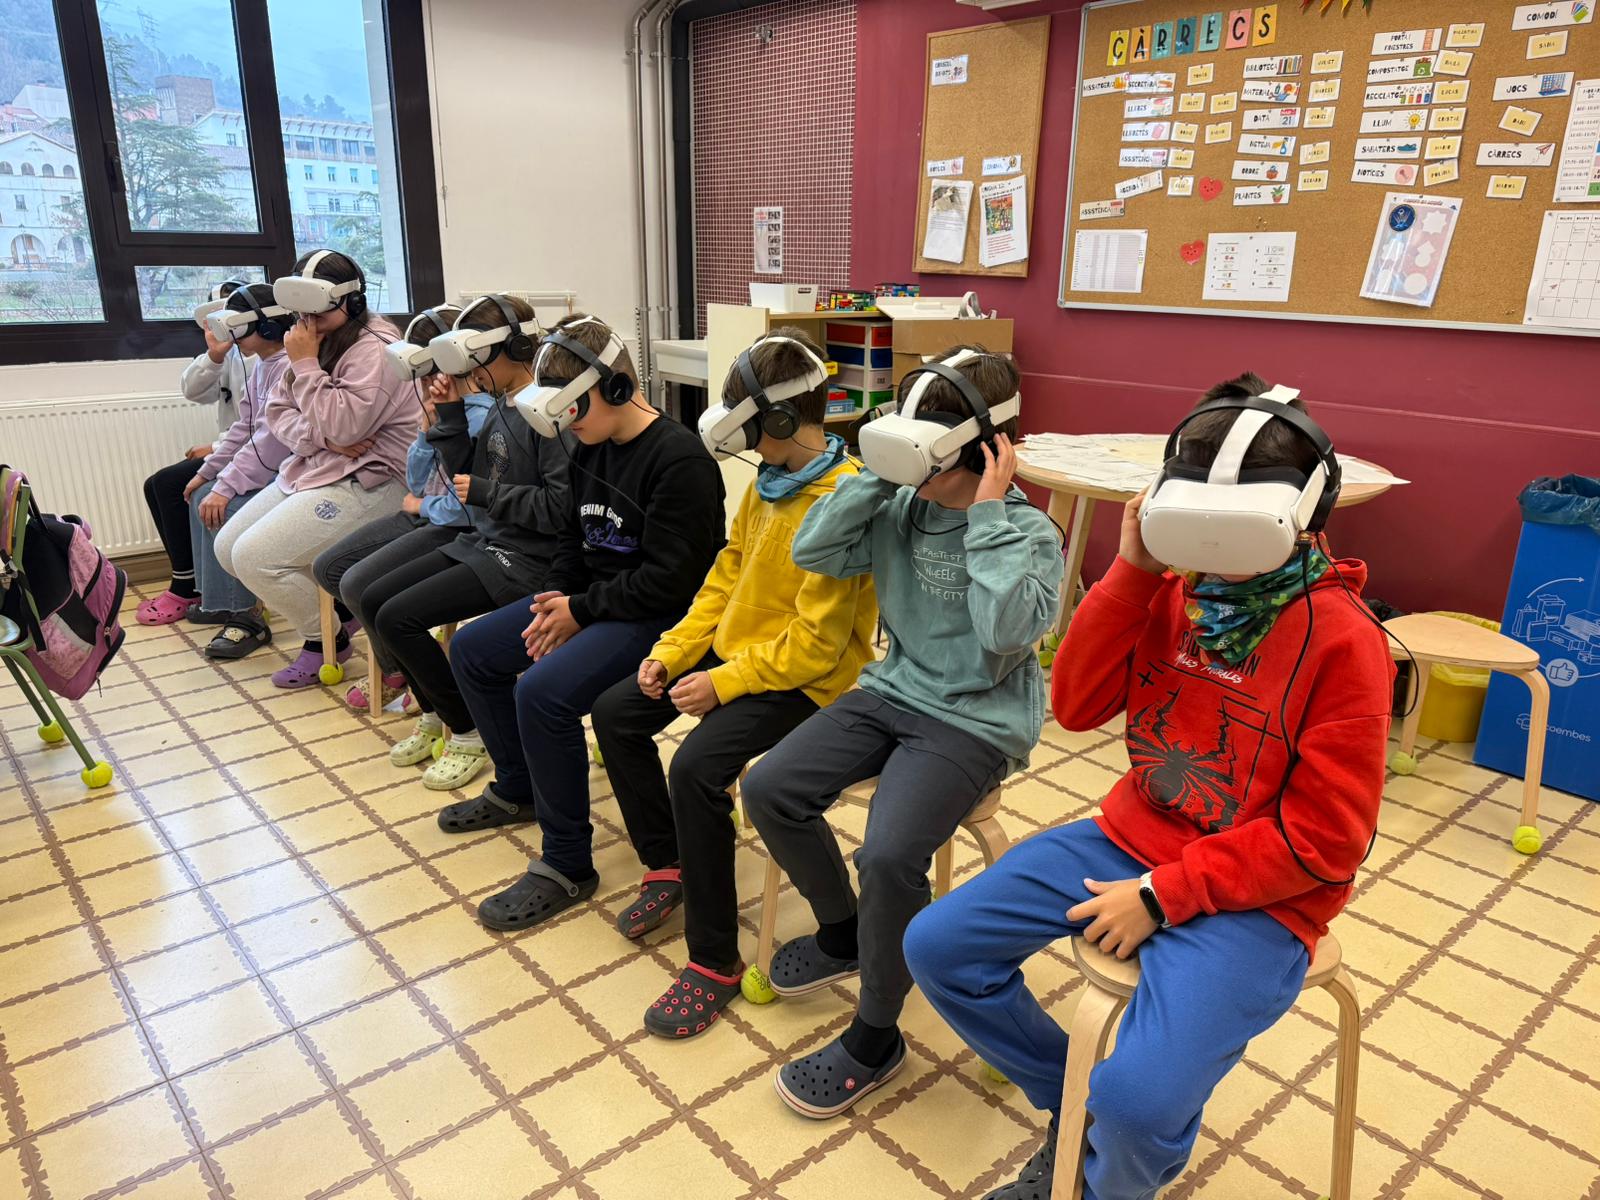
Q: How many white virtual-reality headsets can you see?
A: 9